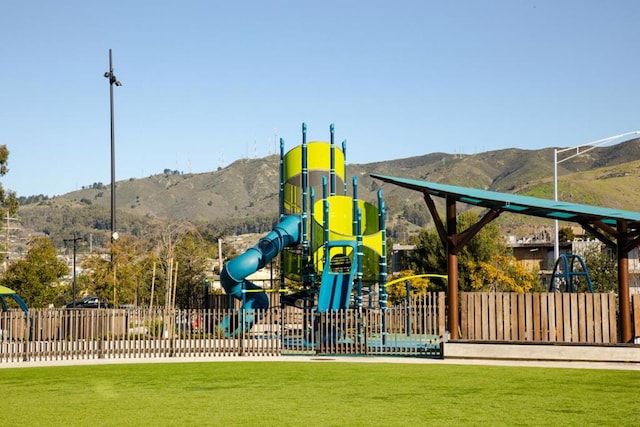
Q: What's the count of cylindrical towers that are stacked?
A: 2